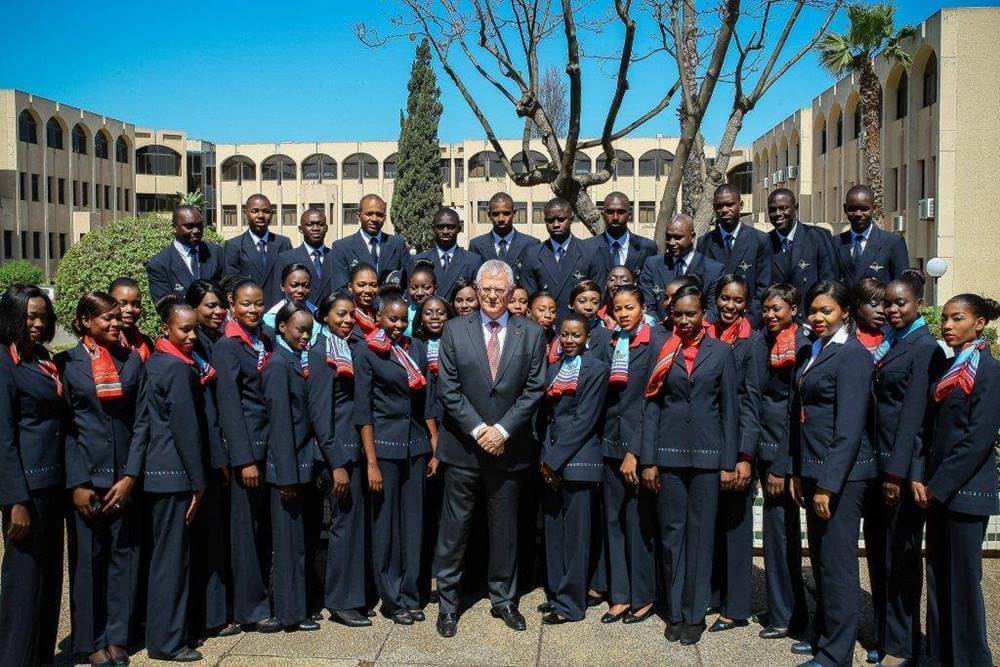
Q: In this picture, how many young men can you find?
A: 12